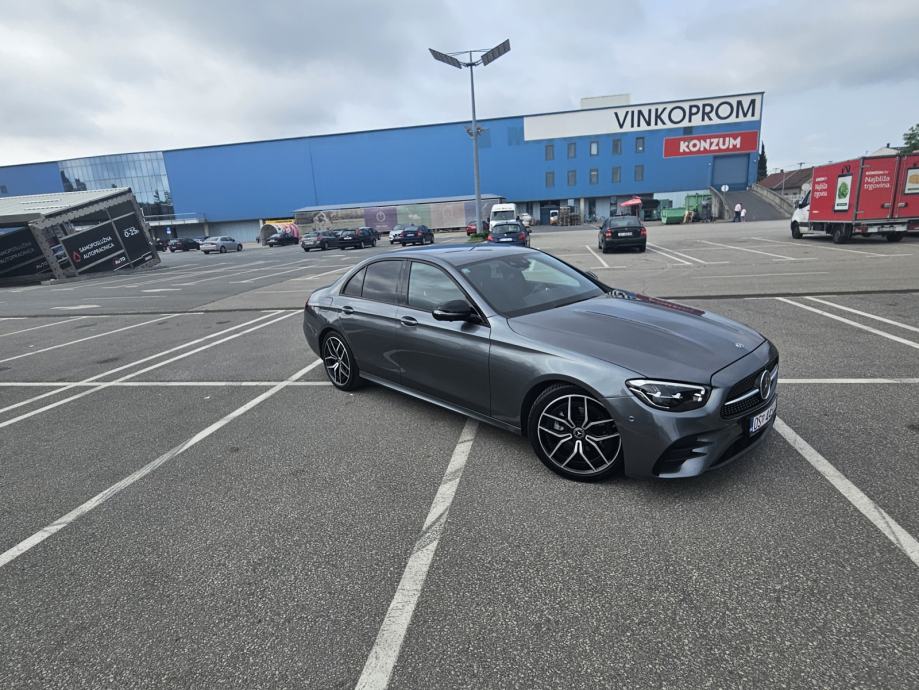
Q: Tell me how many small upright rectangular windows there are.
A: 10